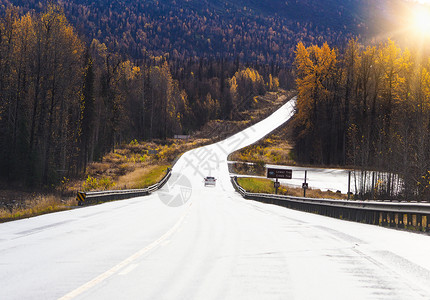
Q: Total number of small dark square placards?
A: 2